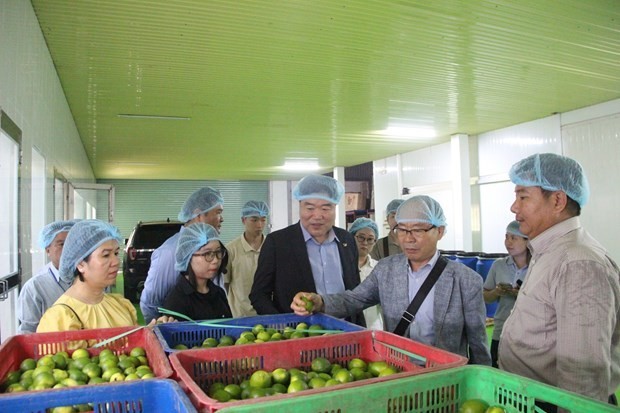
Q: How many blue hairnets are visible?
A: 11